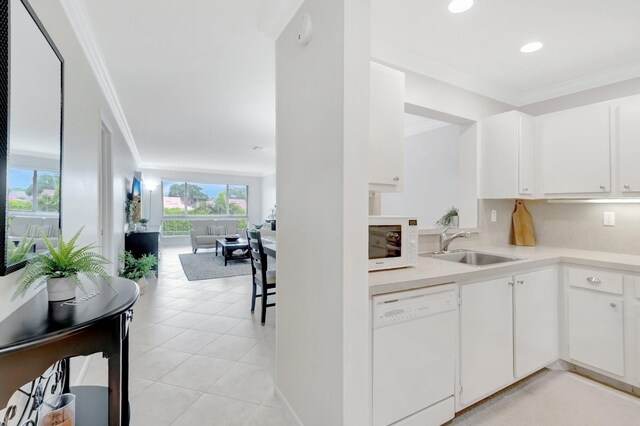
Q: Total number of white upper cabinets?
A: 4